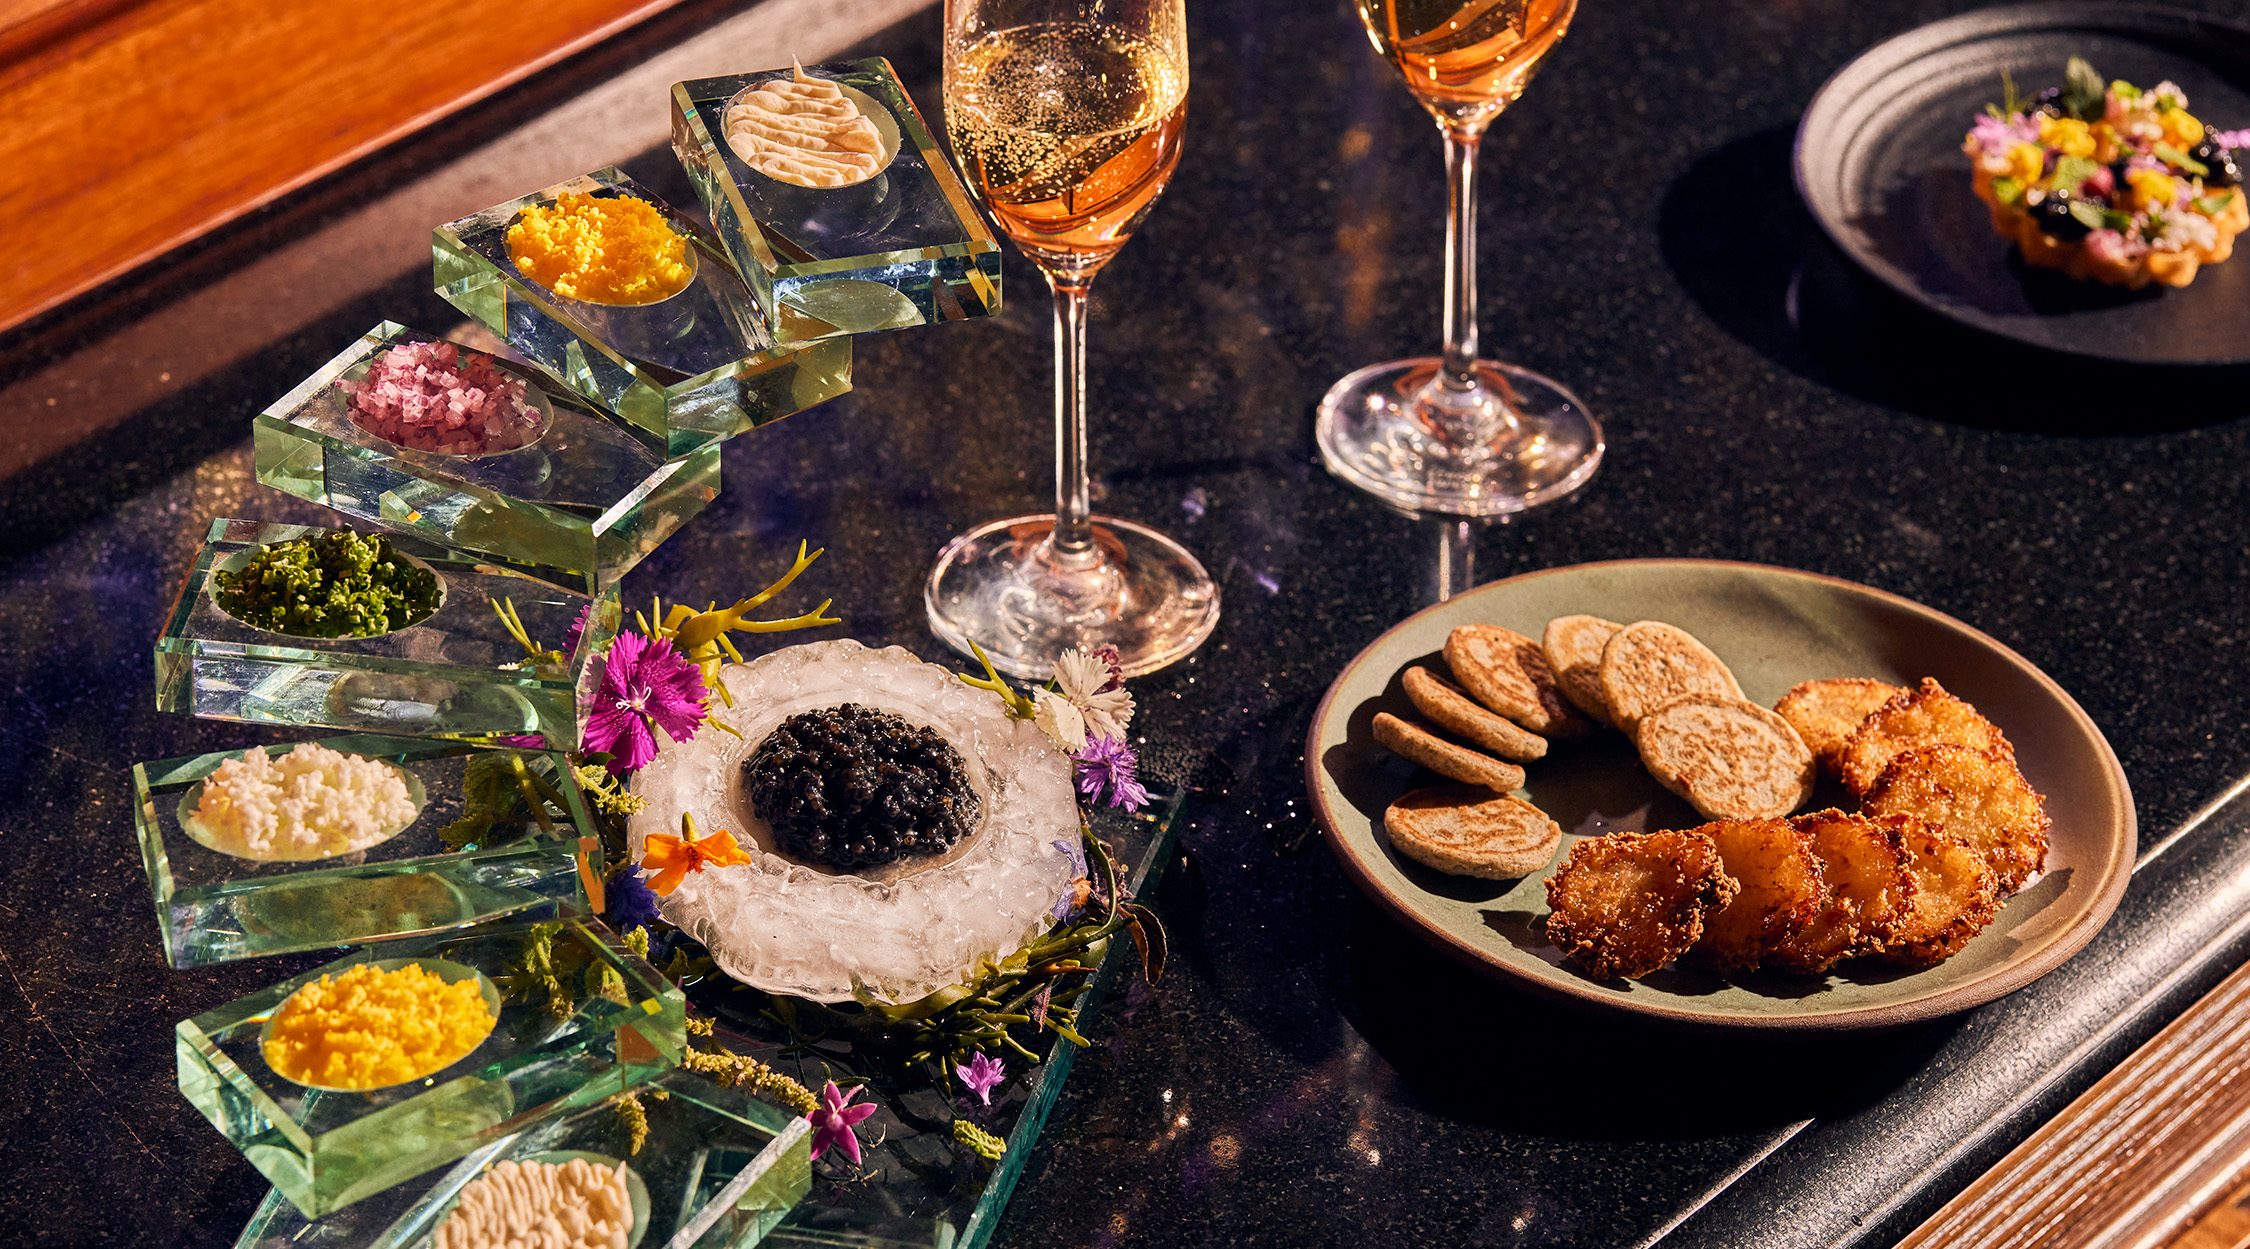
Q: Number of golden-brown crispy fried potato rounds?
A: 7